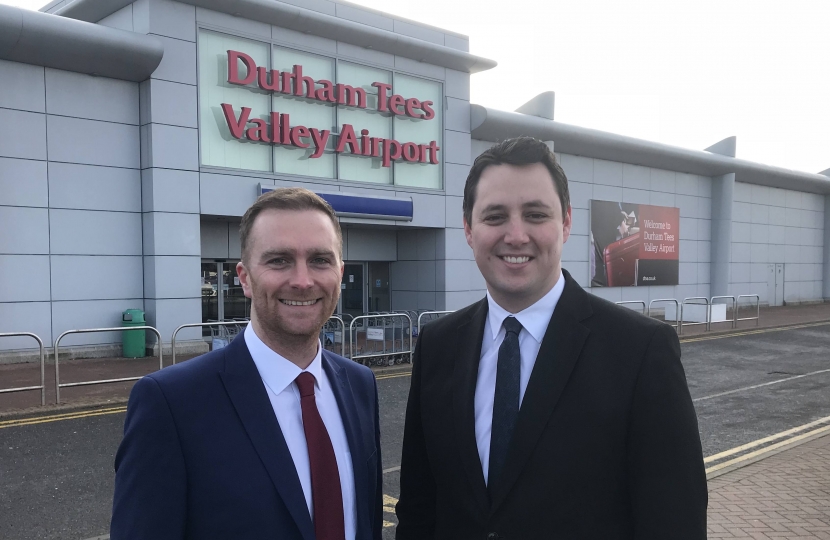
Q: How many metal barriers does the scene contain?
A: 11